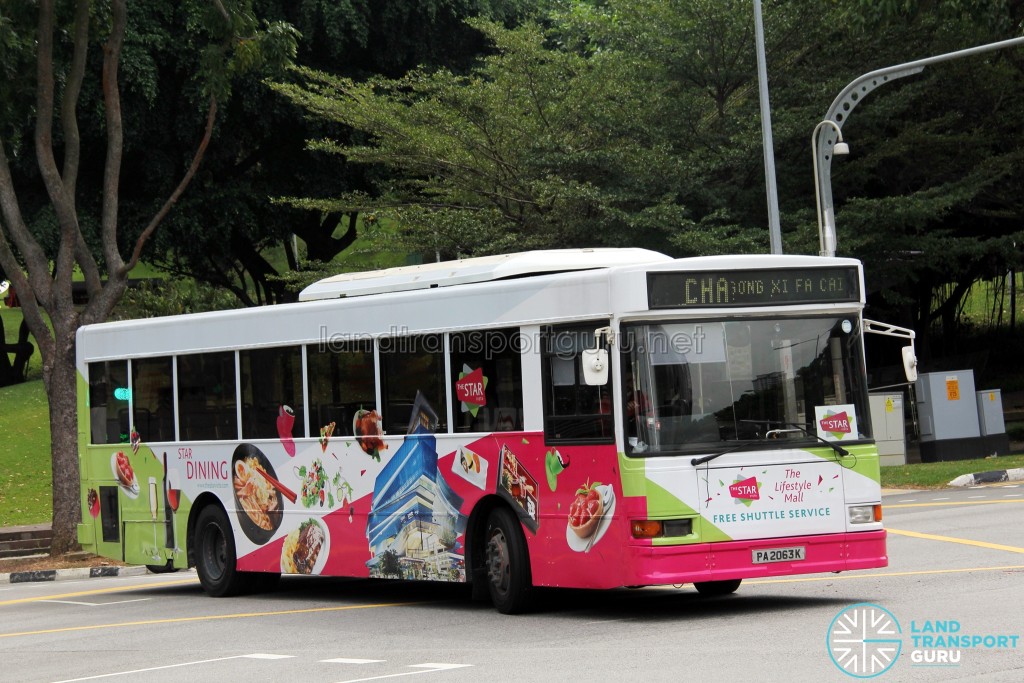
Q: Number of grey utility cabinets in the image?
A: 3